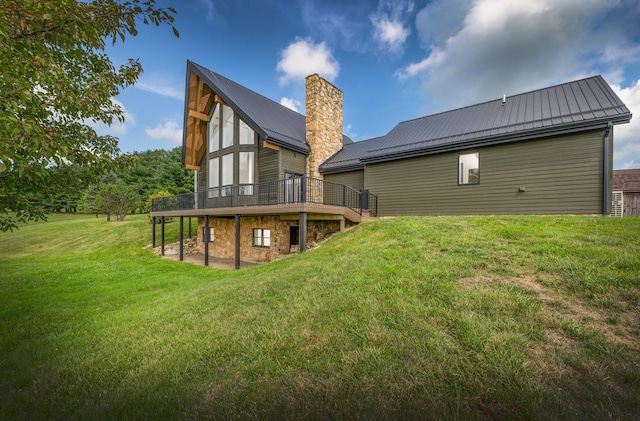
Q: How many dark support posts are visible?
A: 7